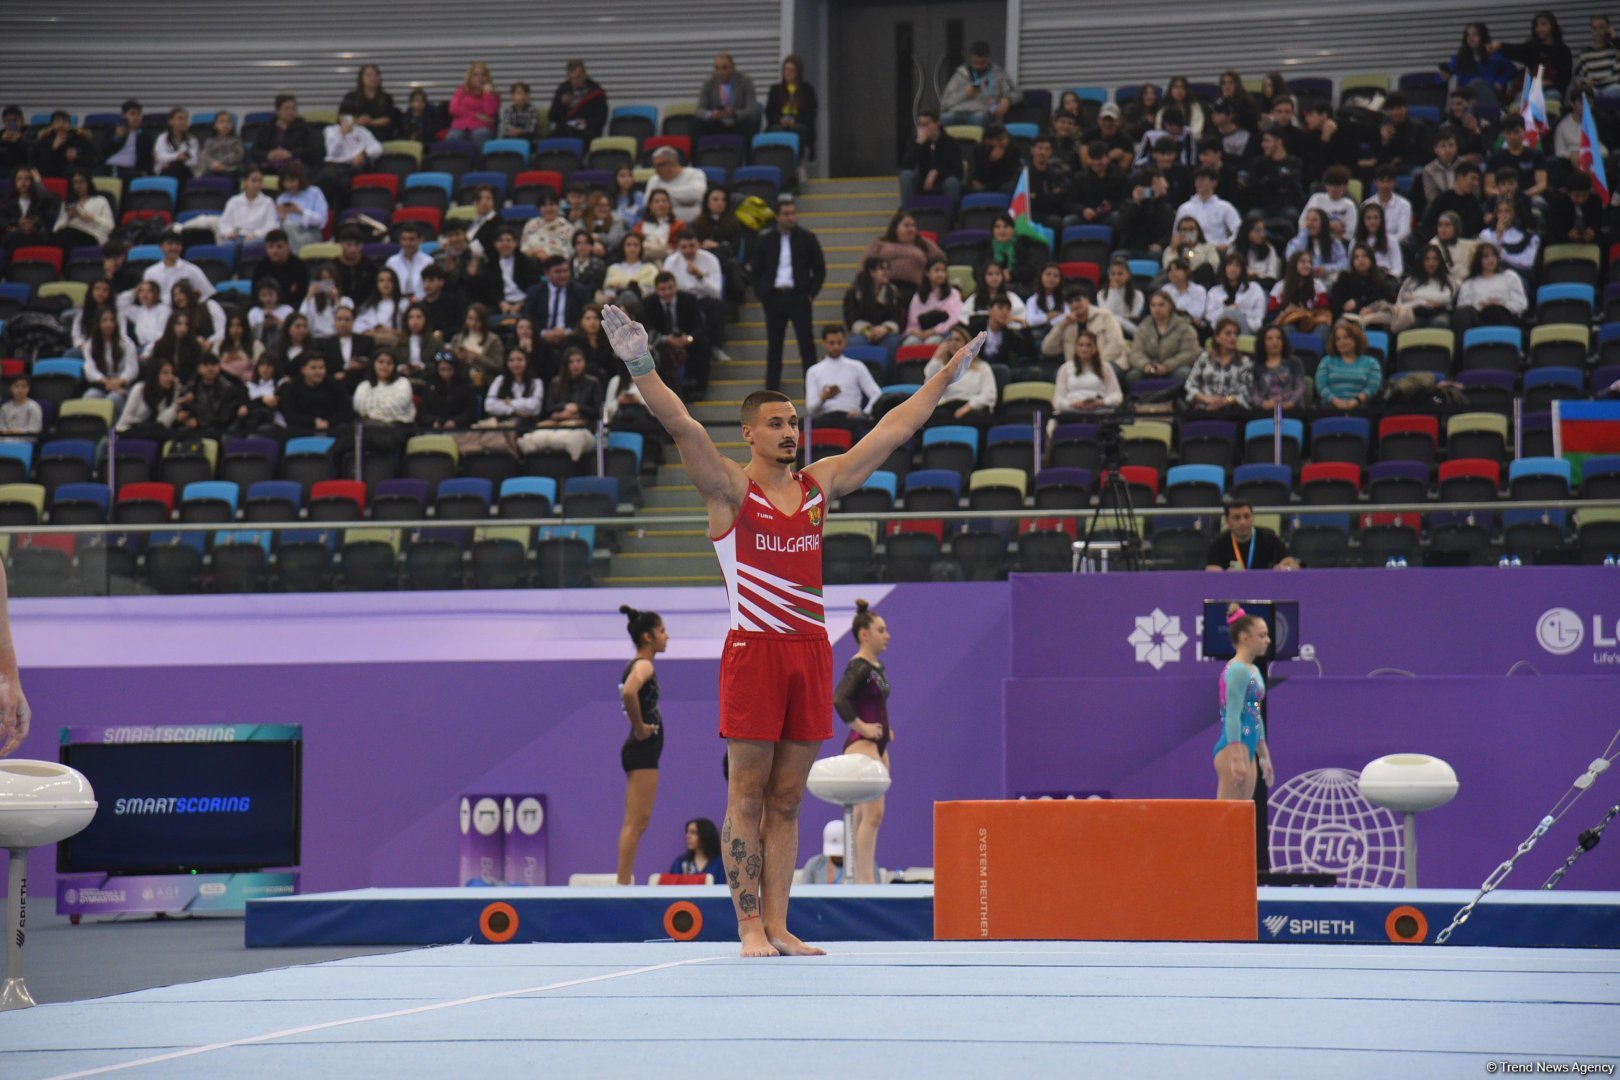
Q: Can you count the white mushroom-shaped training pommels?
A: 3